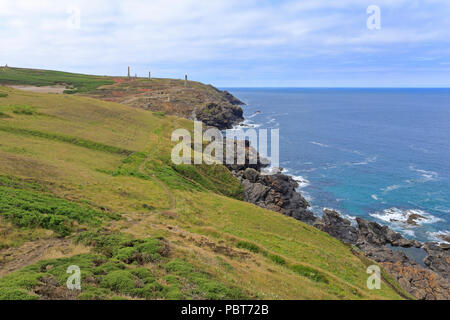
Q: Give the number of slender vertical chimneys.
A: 3